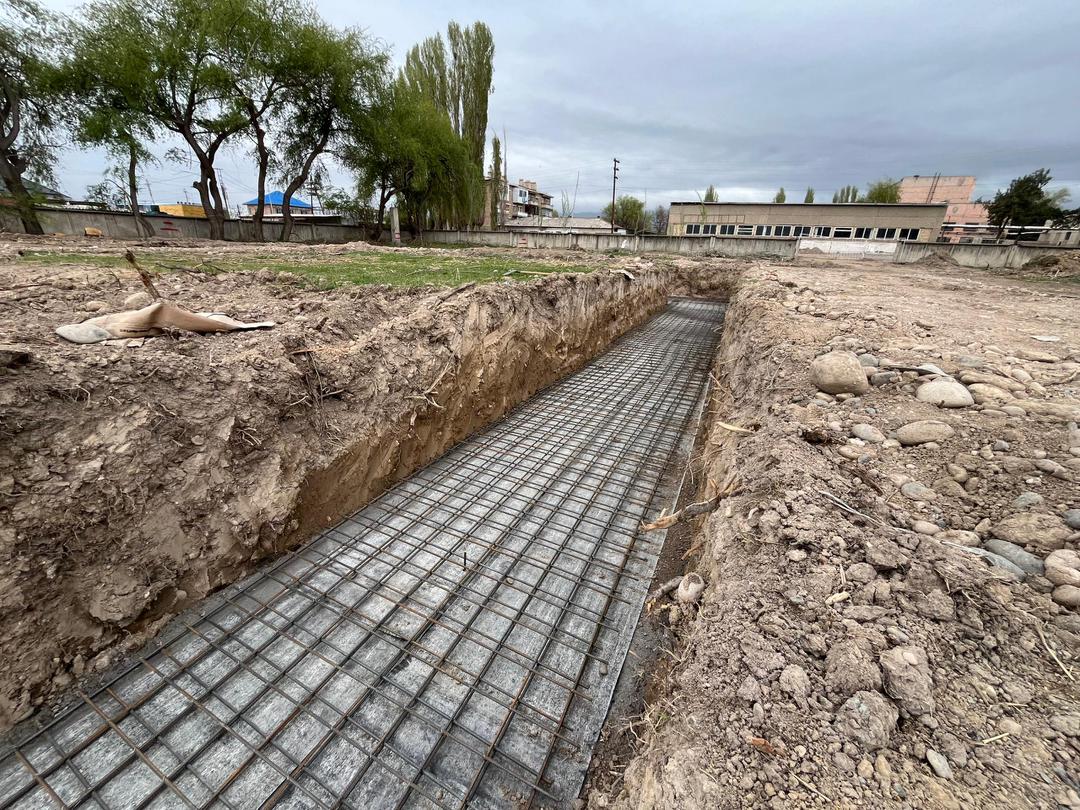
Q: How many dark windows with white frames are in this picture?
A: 12